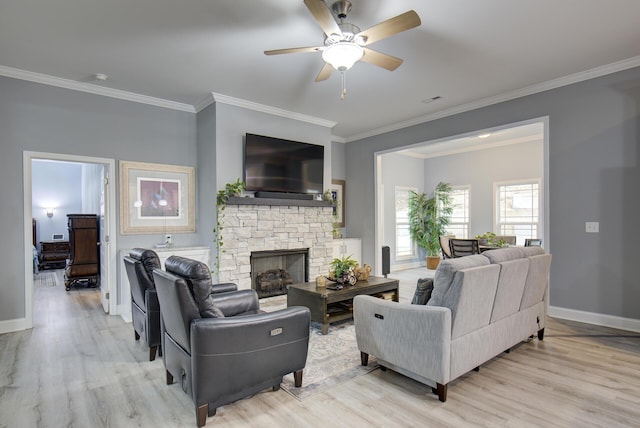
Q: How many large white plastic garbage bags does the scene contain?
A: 0